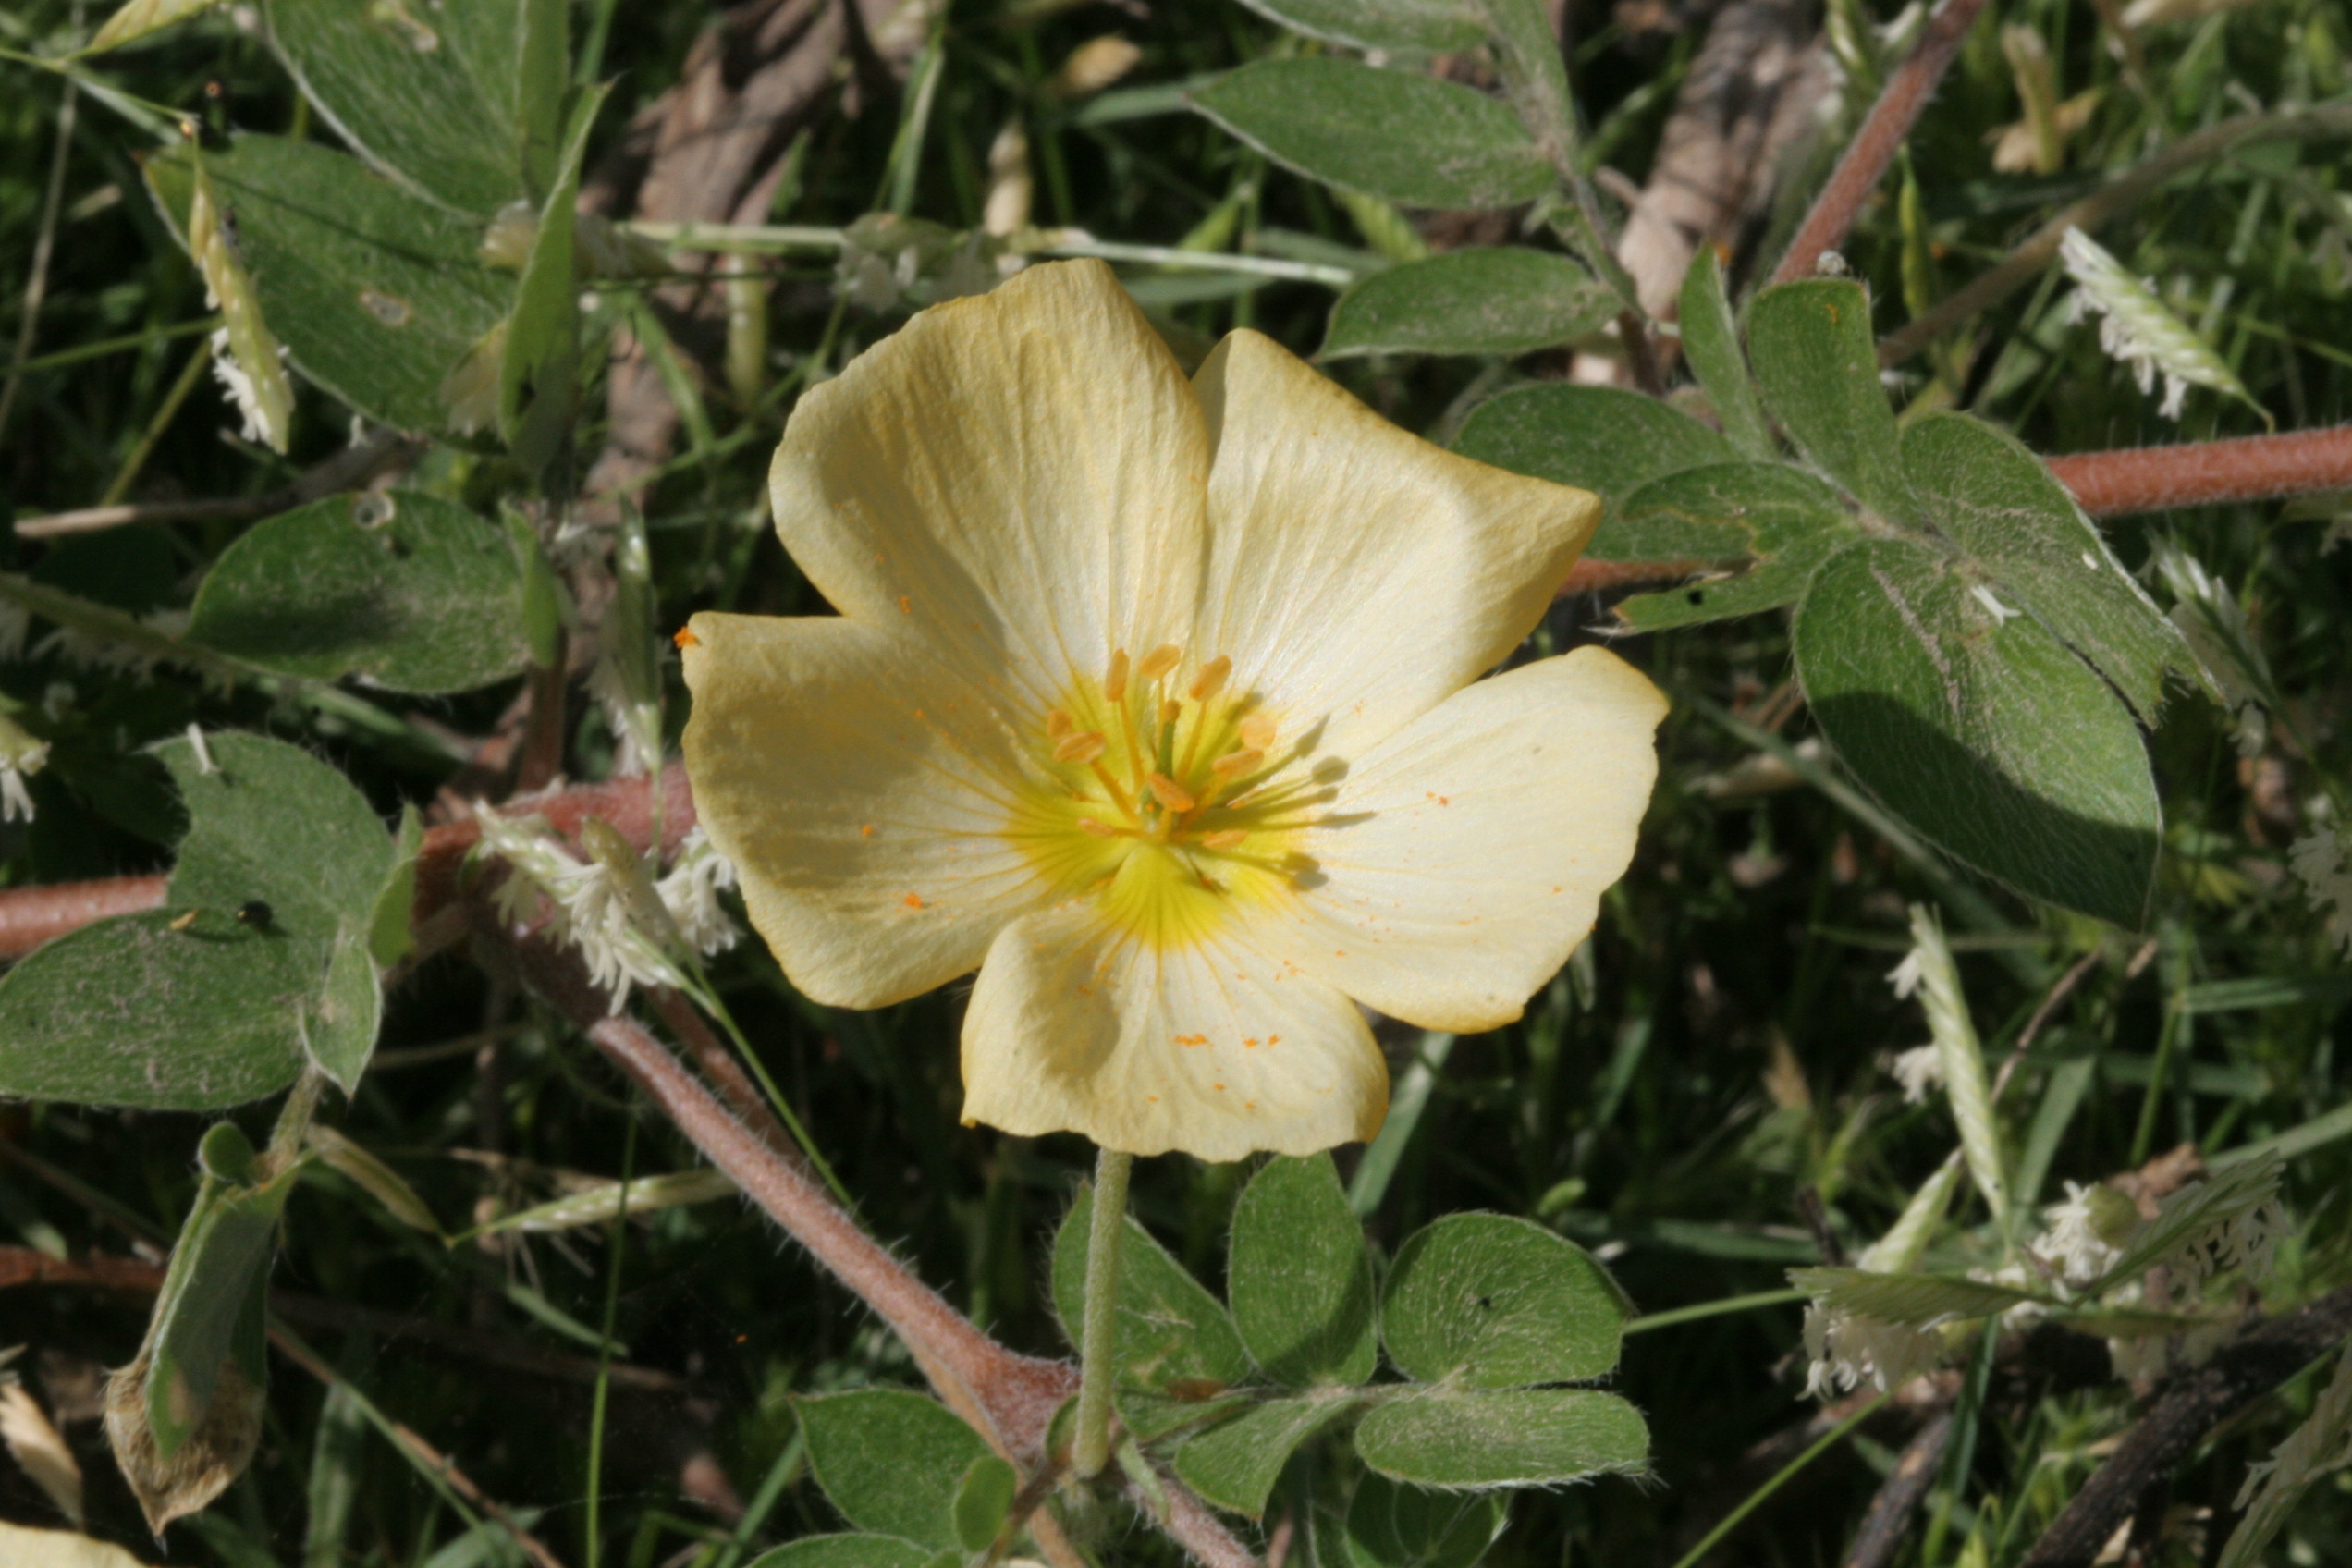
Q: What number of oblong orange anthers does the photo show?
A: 10